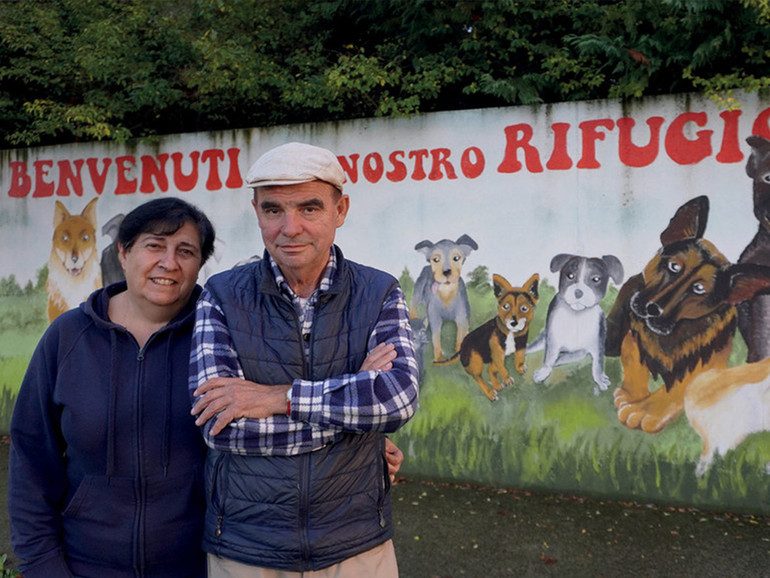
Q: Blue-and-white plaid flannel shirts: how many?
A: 1